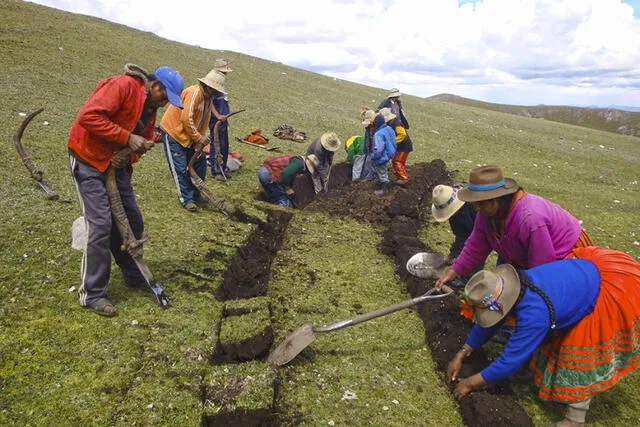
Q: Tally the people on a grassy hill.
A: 13